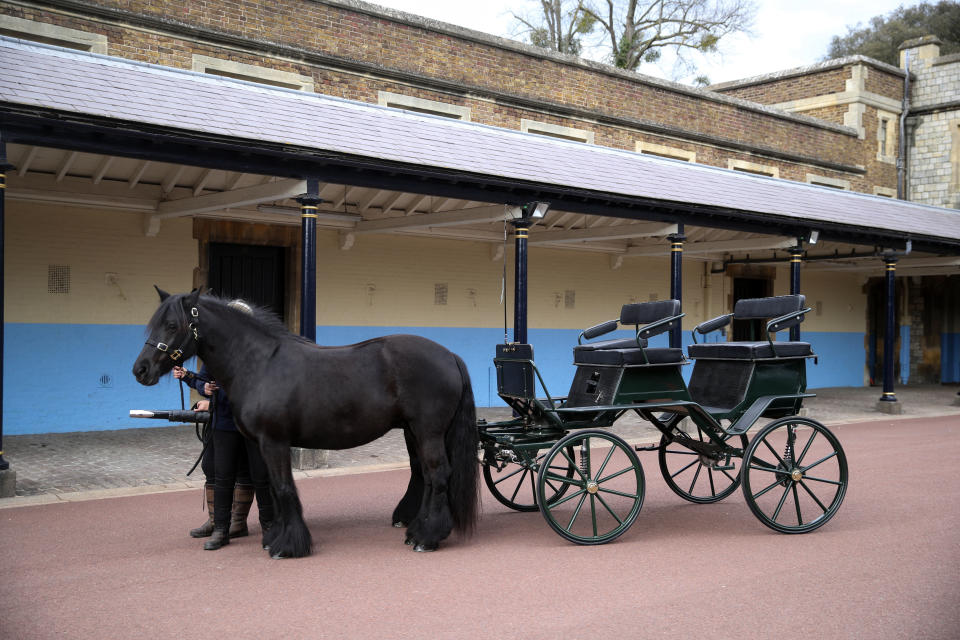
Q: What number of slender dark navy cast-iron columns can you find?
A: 6